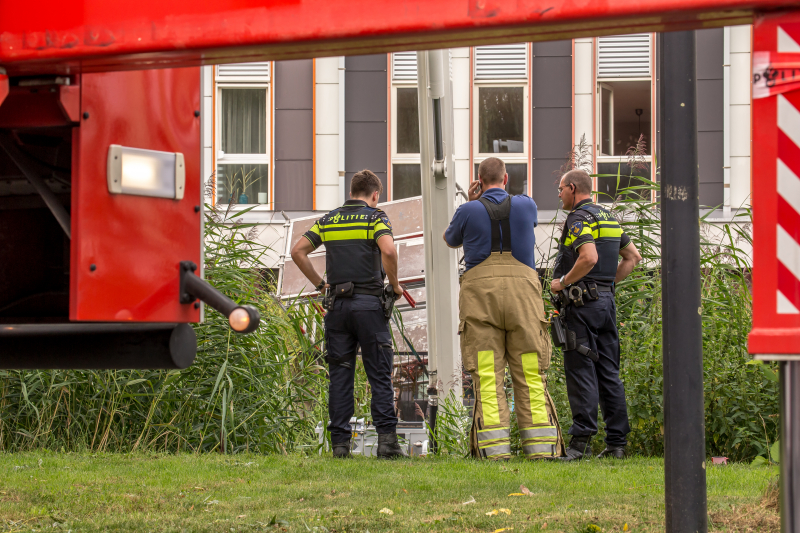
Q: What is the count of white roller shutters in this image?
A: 4